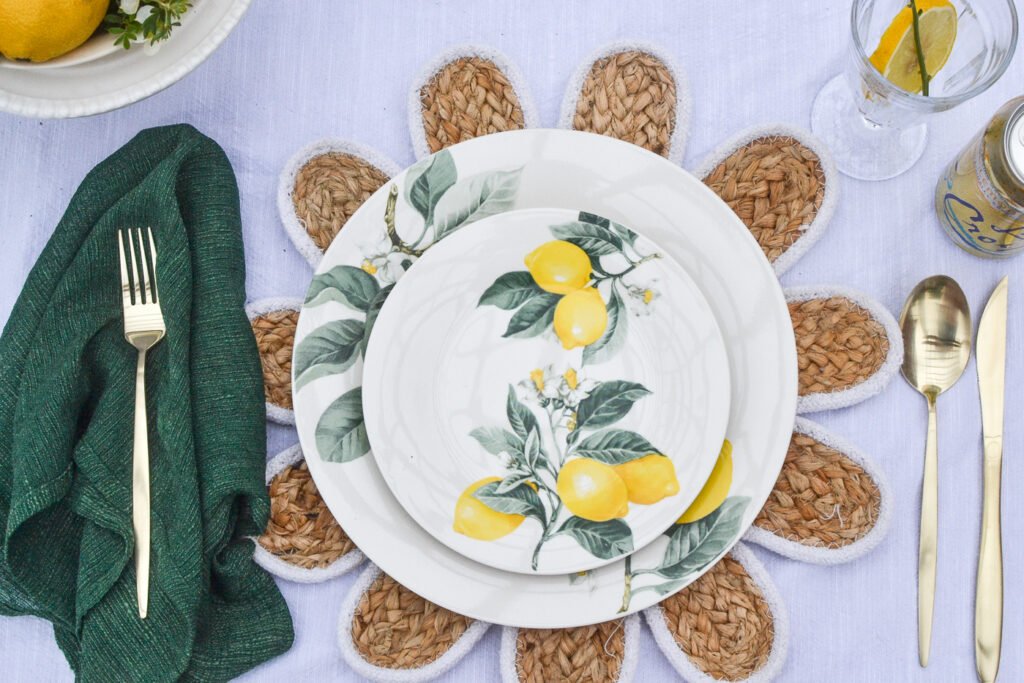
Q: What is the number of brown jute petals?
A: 11